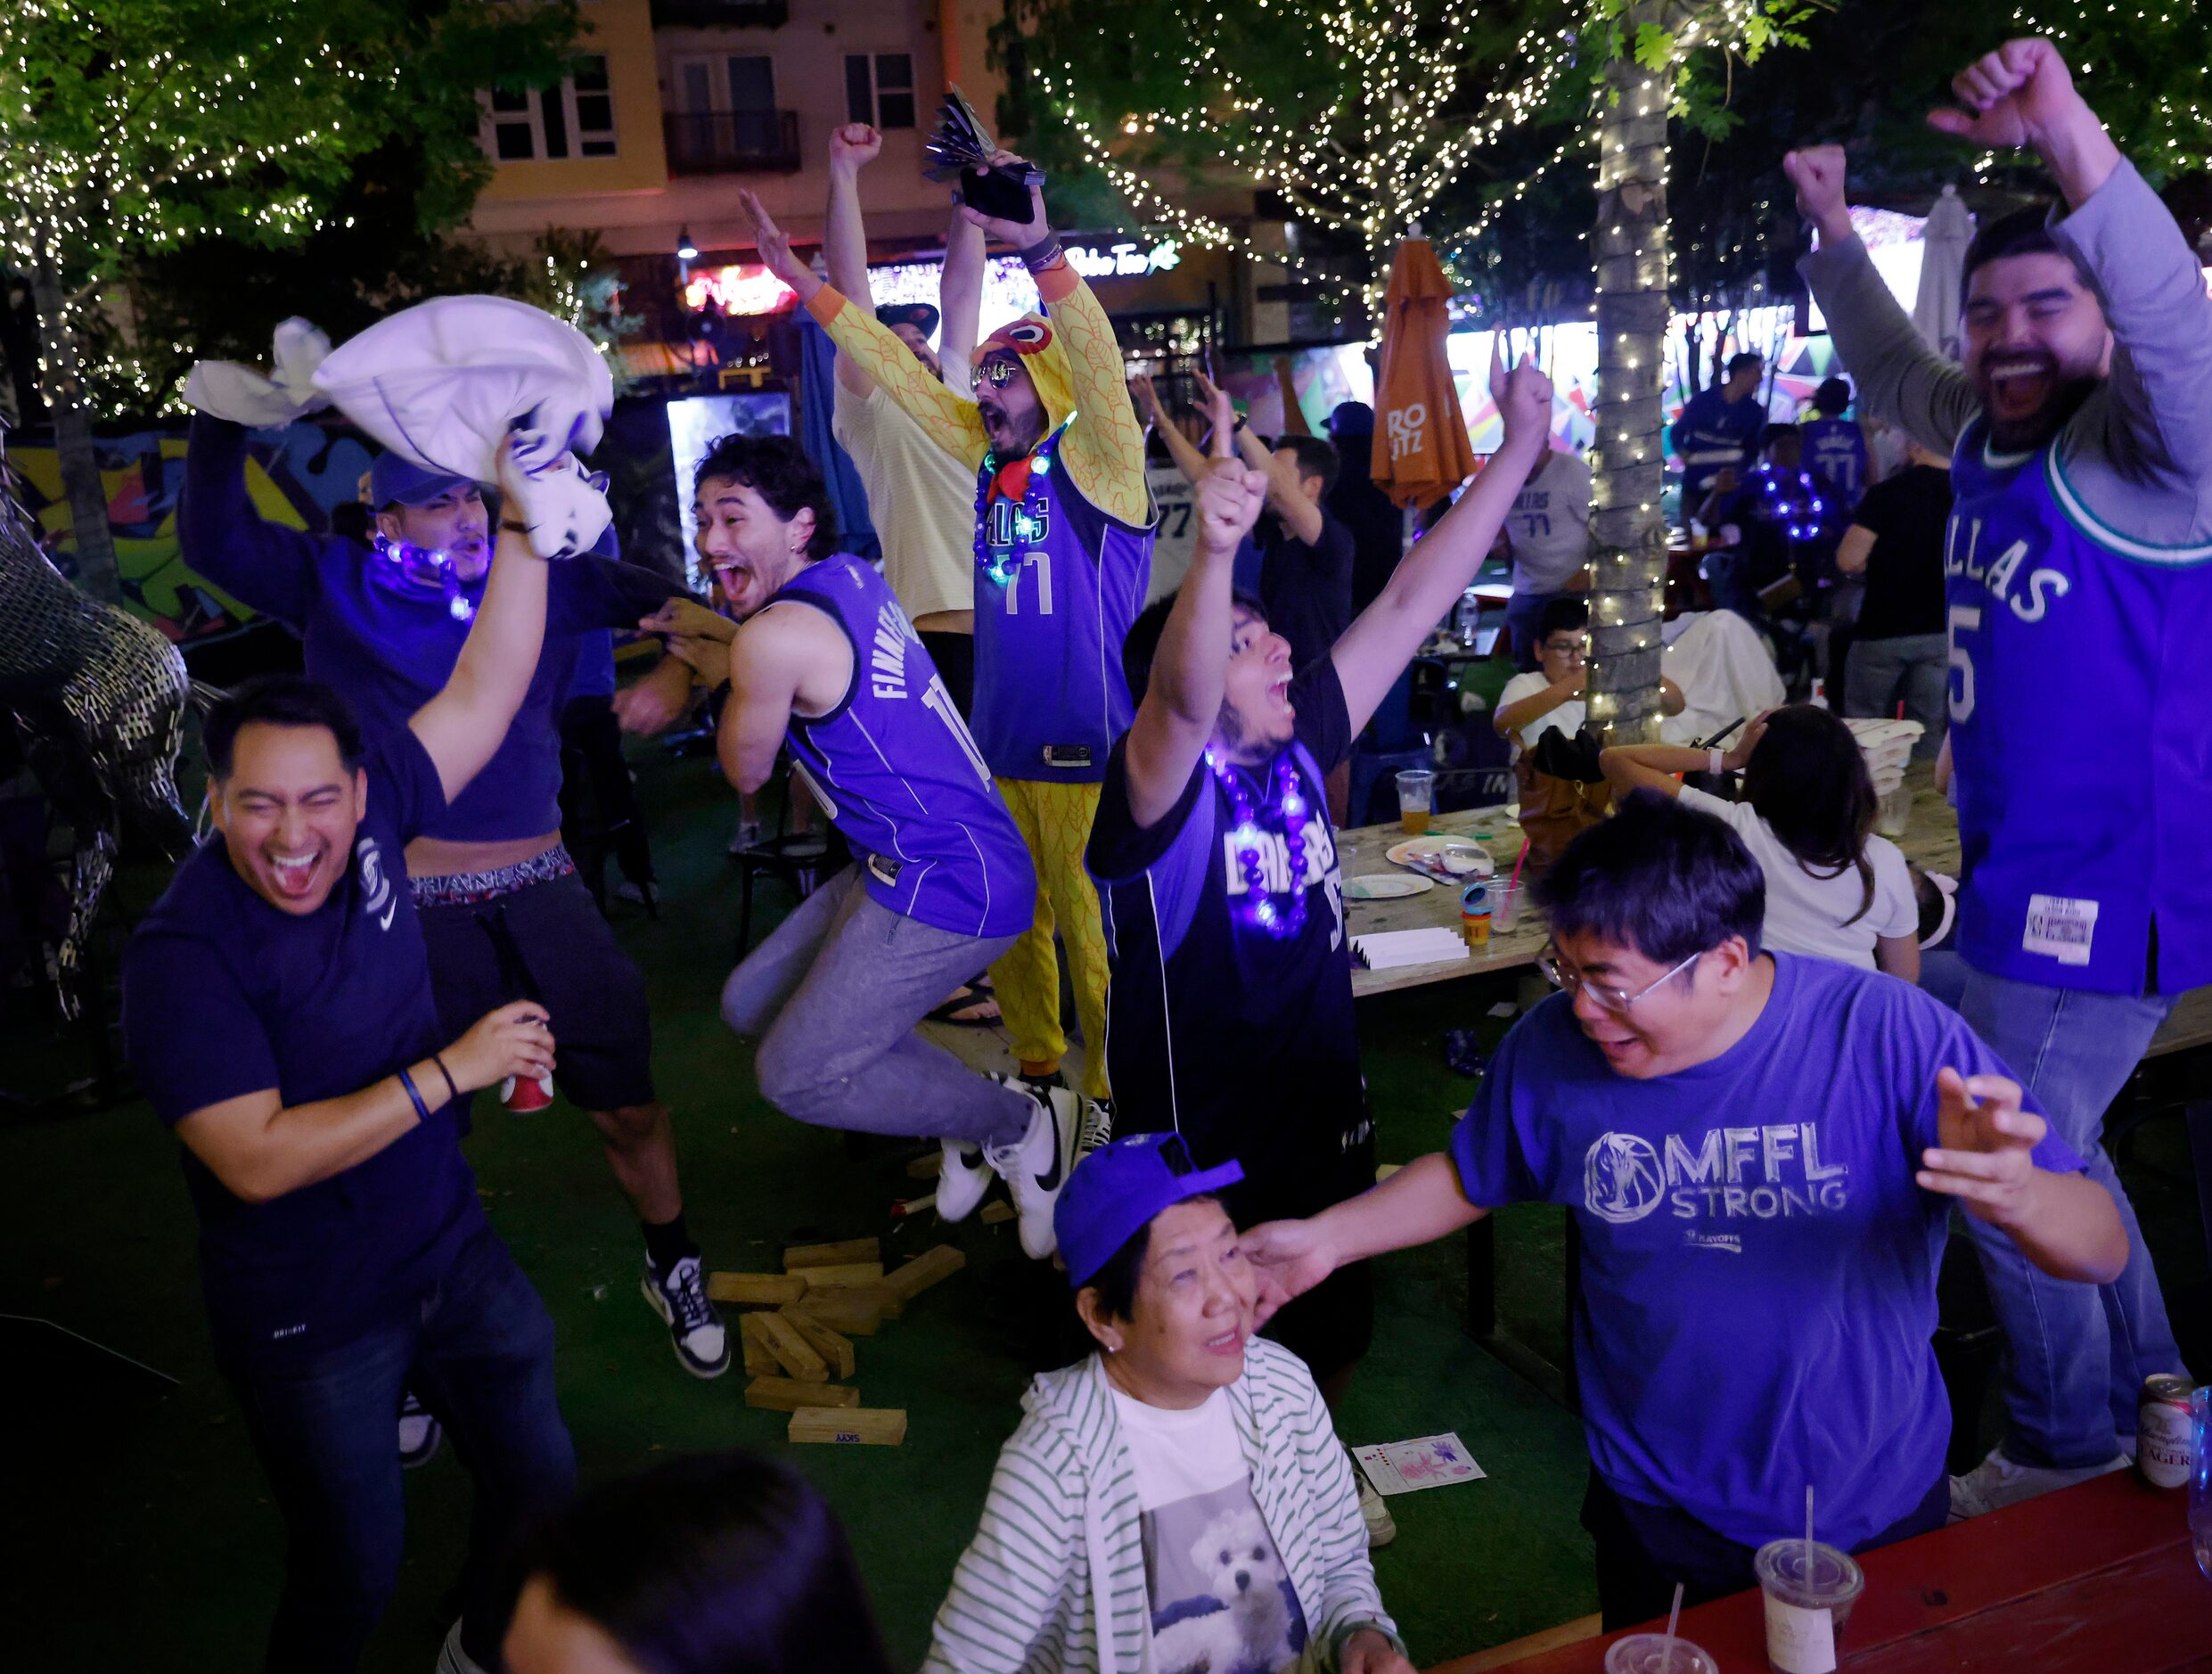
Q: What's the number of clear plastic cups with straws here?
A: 3